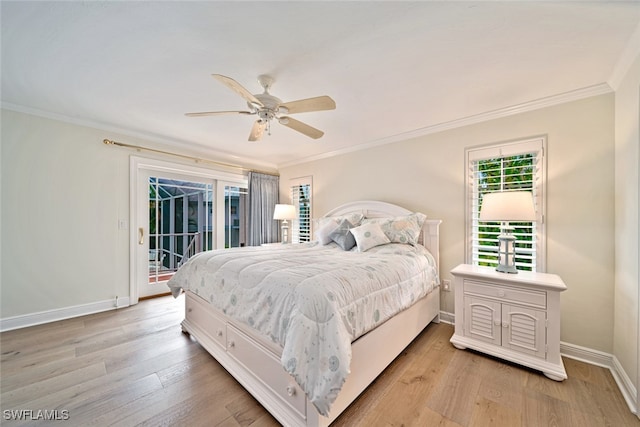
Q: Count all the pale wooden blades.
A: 5